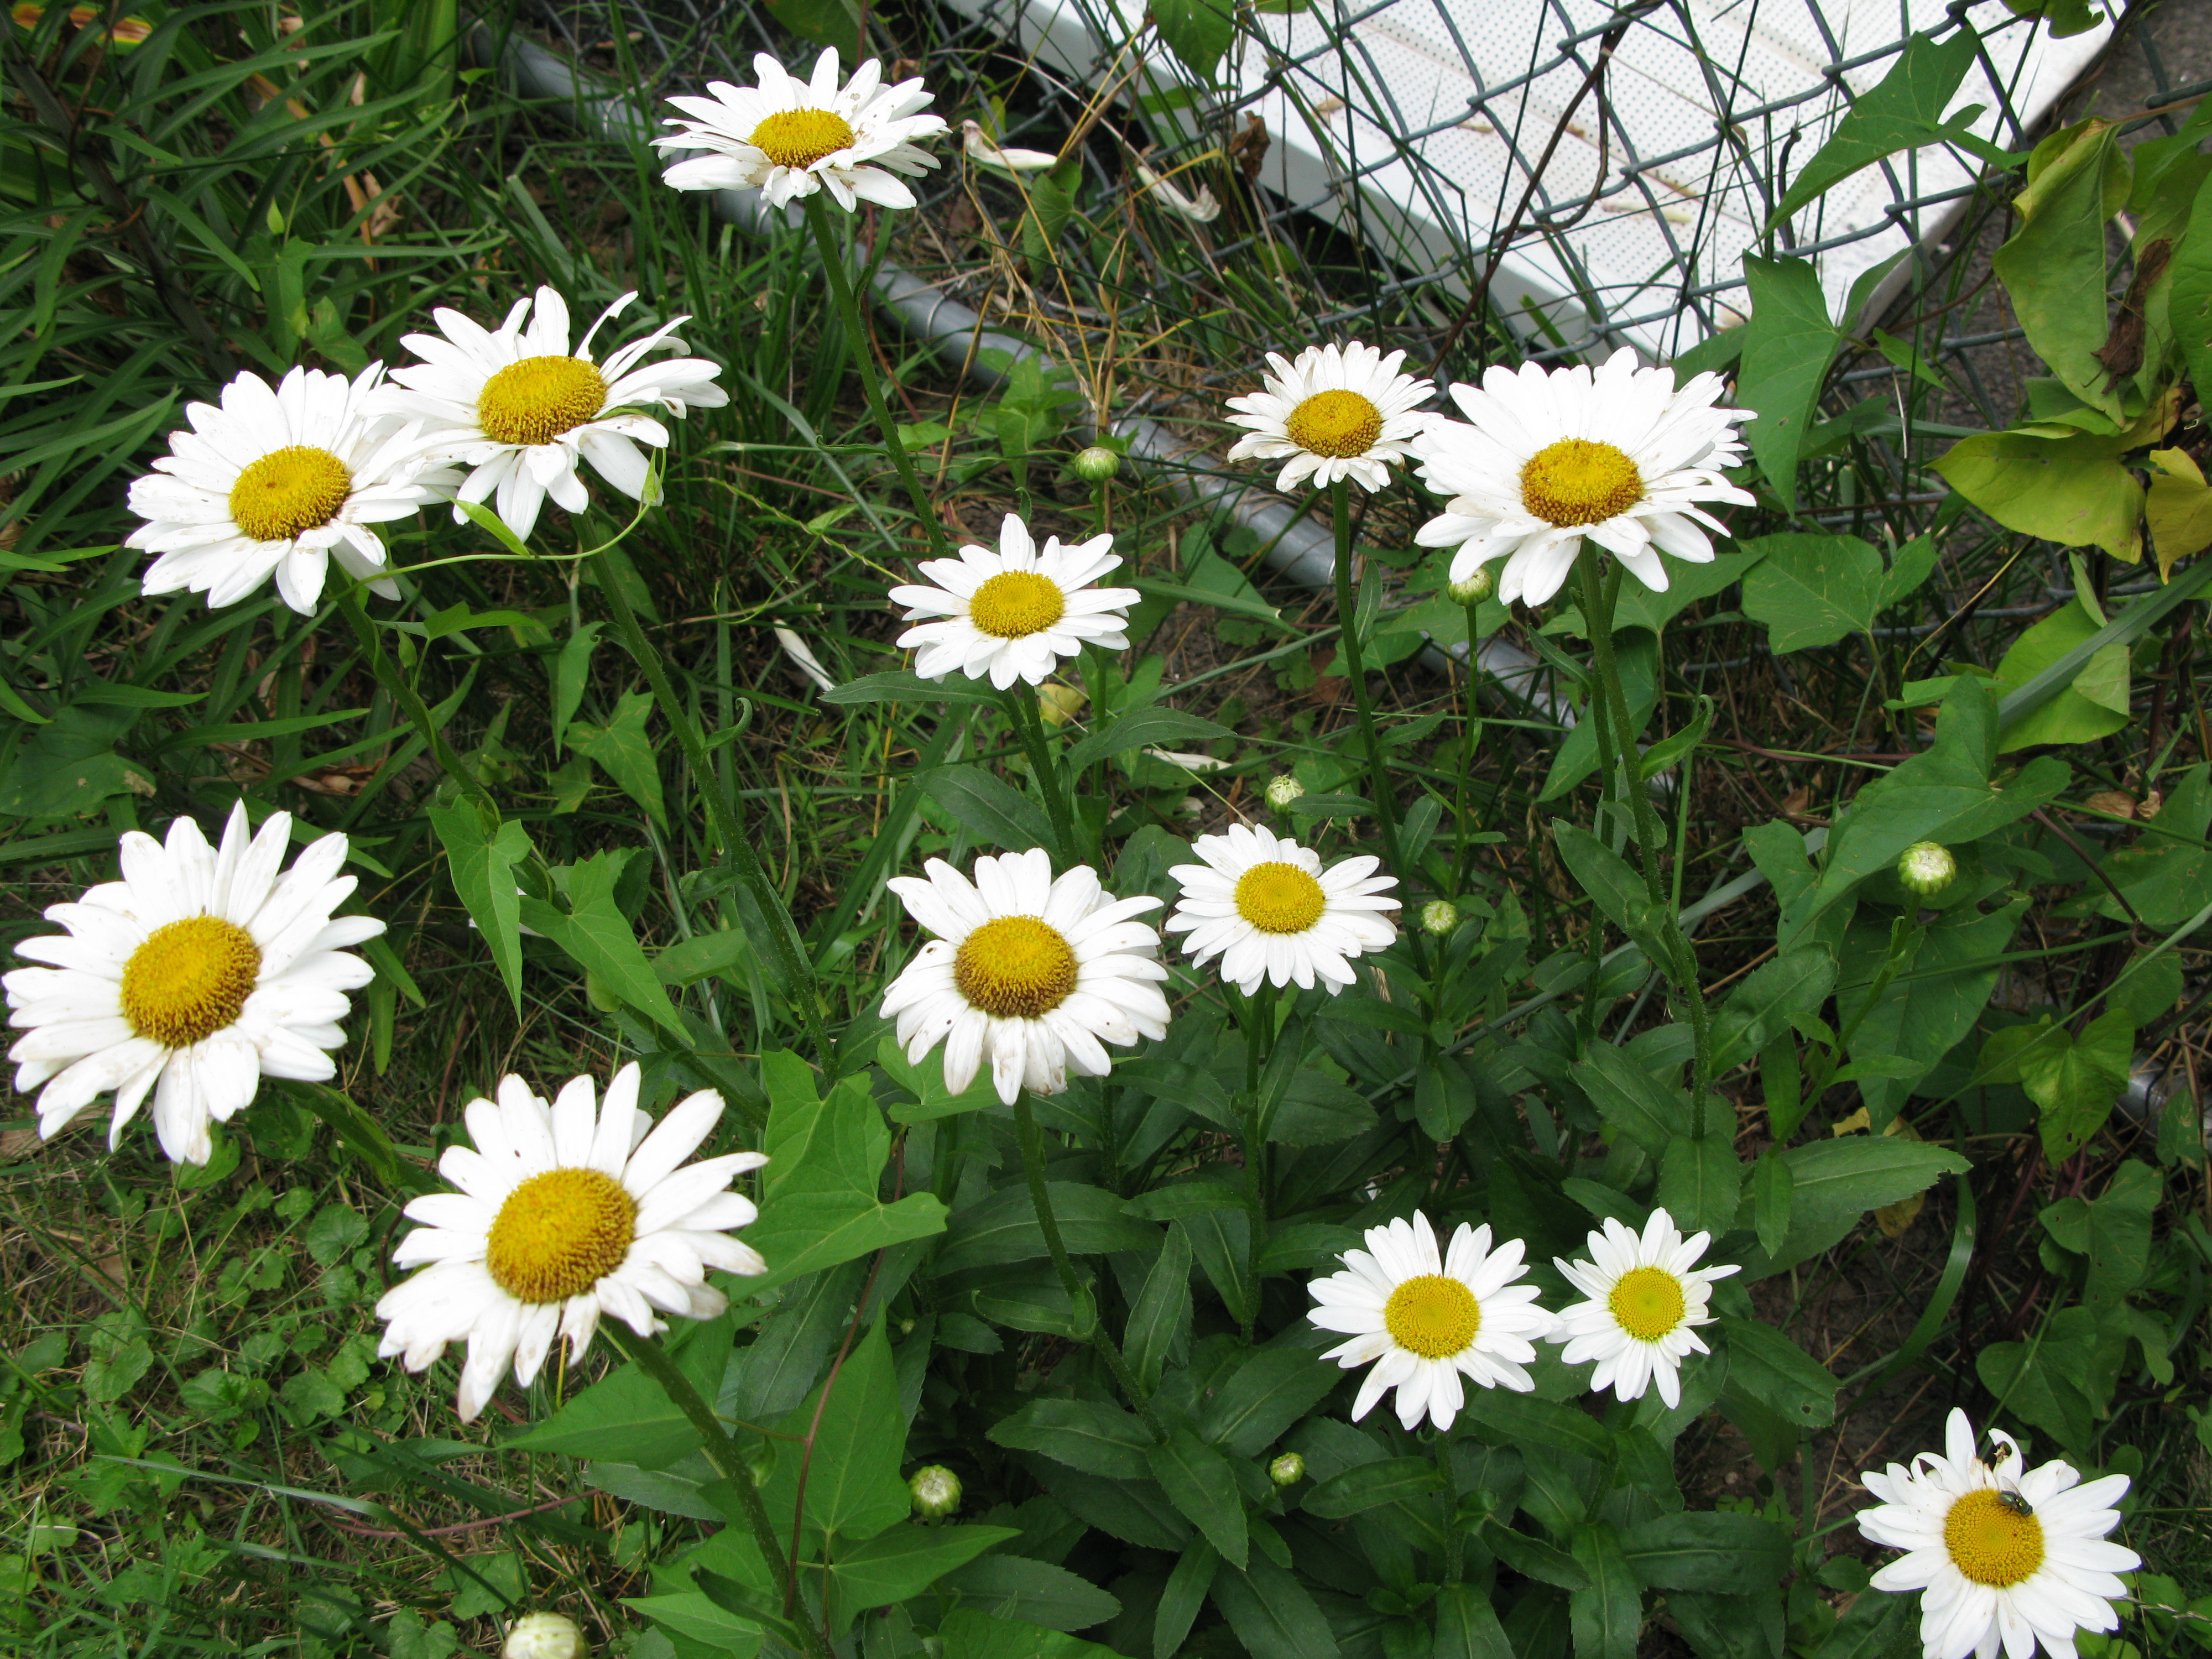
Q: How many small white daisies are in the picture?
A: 13